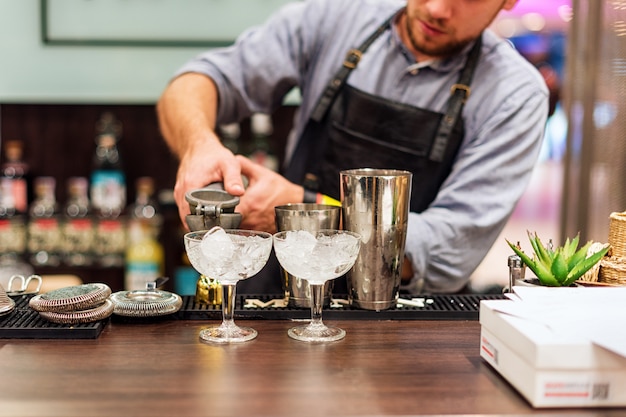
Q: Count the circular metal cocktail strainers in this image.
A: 3